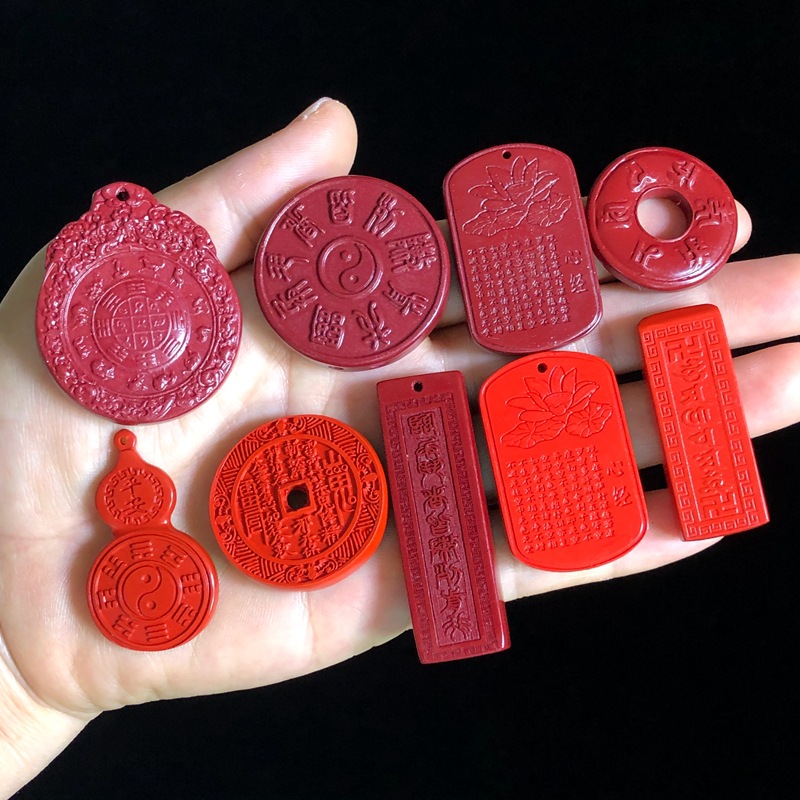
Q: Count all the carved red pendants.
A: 9